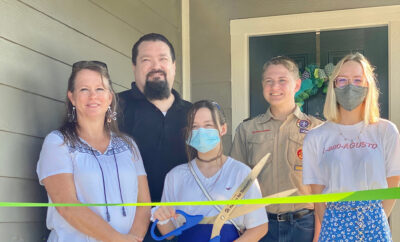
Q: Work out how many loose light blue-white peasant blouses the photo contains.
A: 1